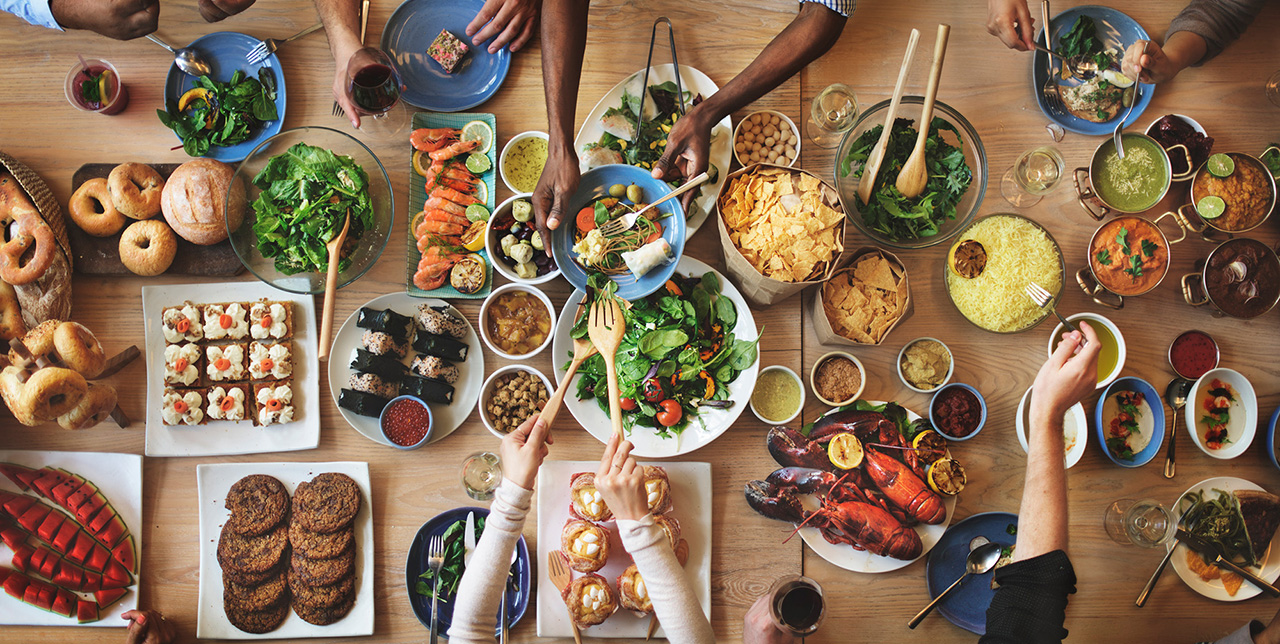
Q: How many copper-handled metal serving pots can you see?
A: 4